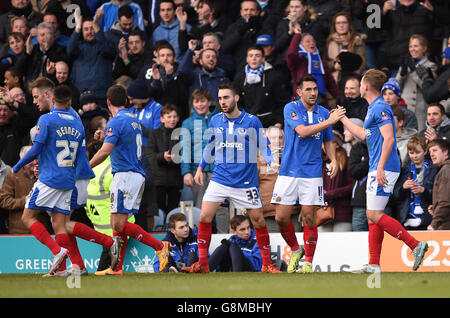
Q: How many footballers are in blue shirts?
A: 6